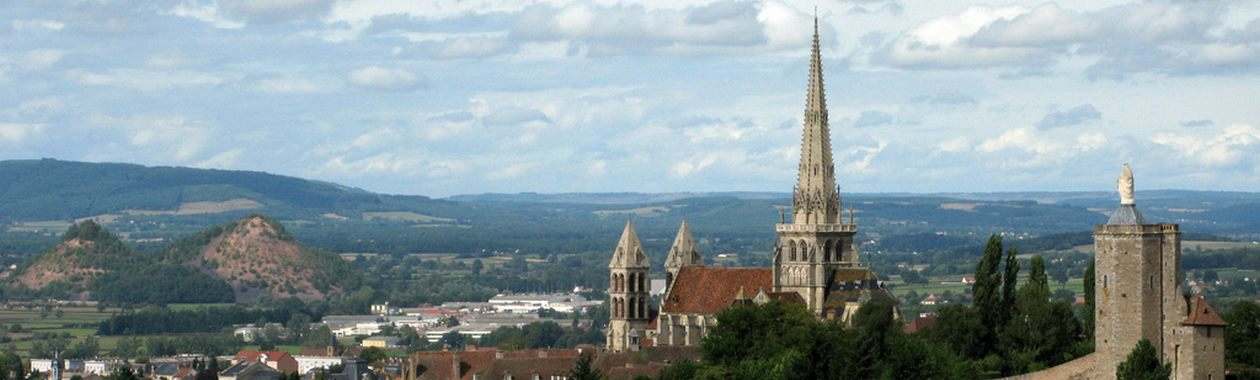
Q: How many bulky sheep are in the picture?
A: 0